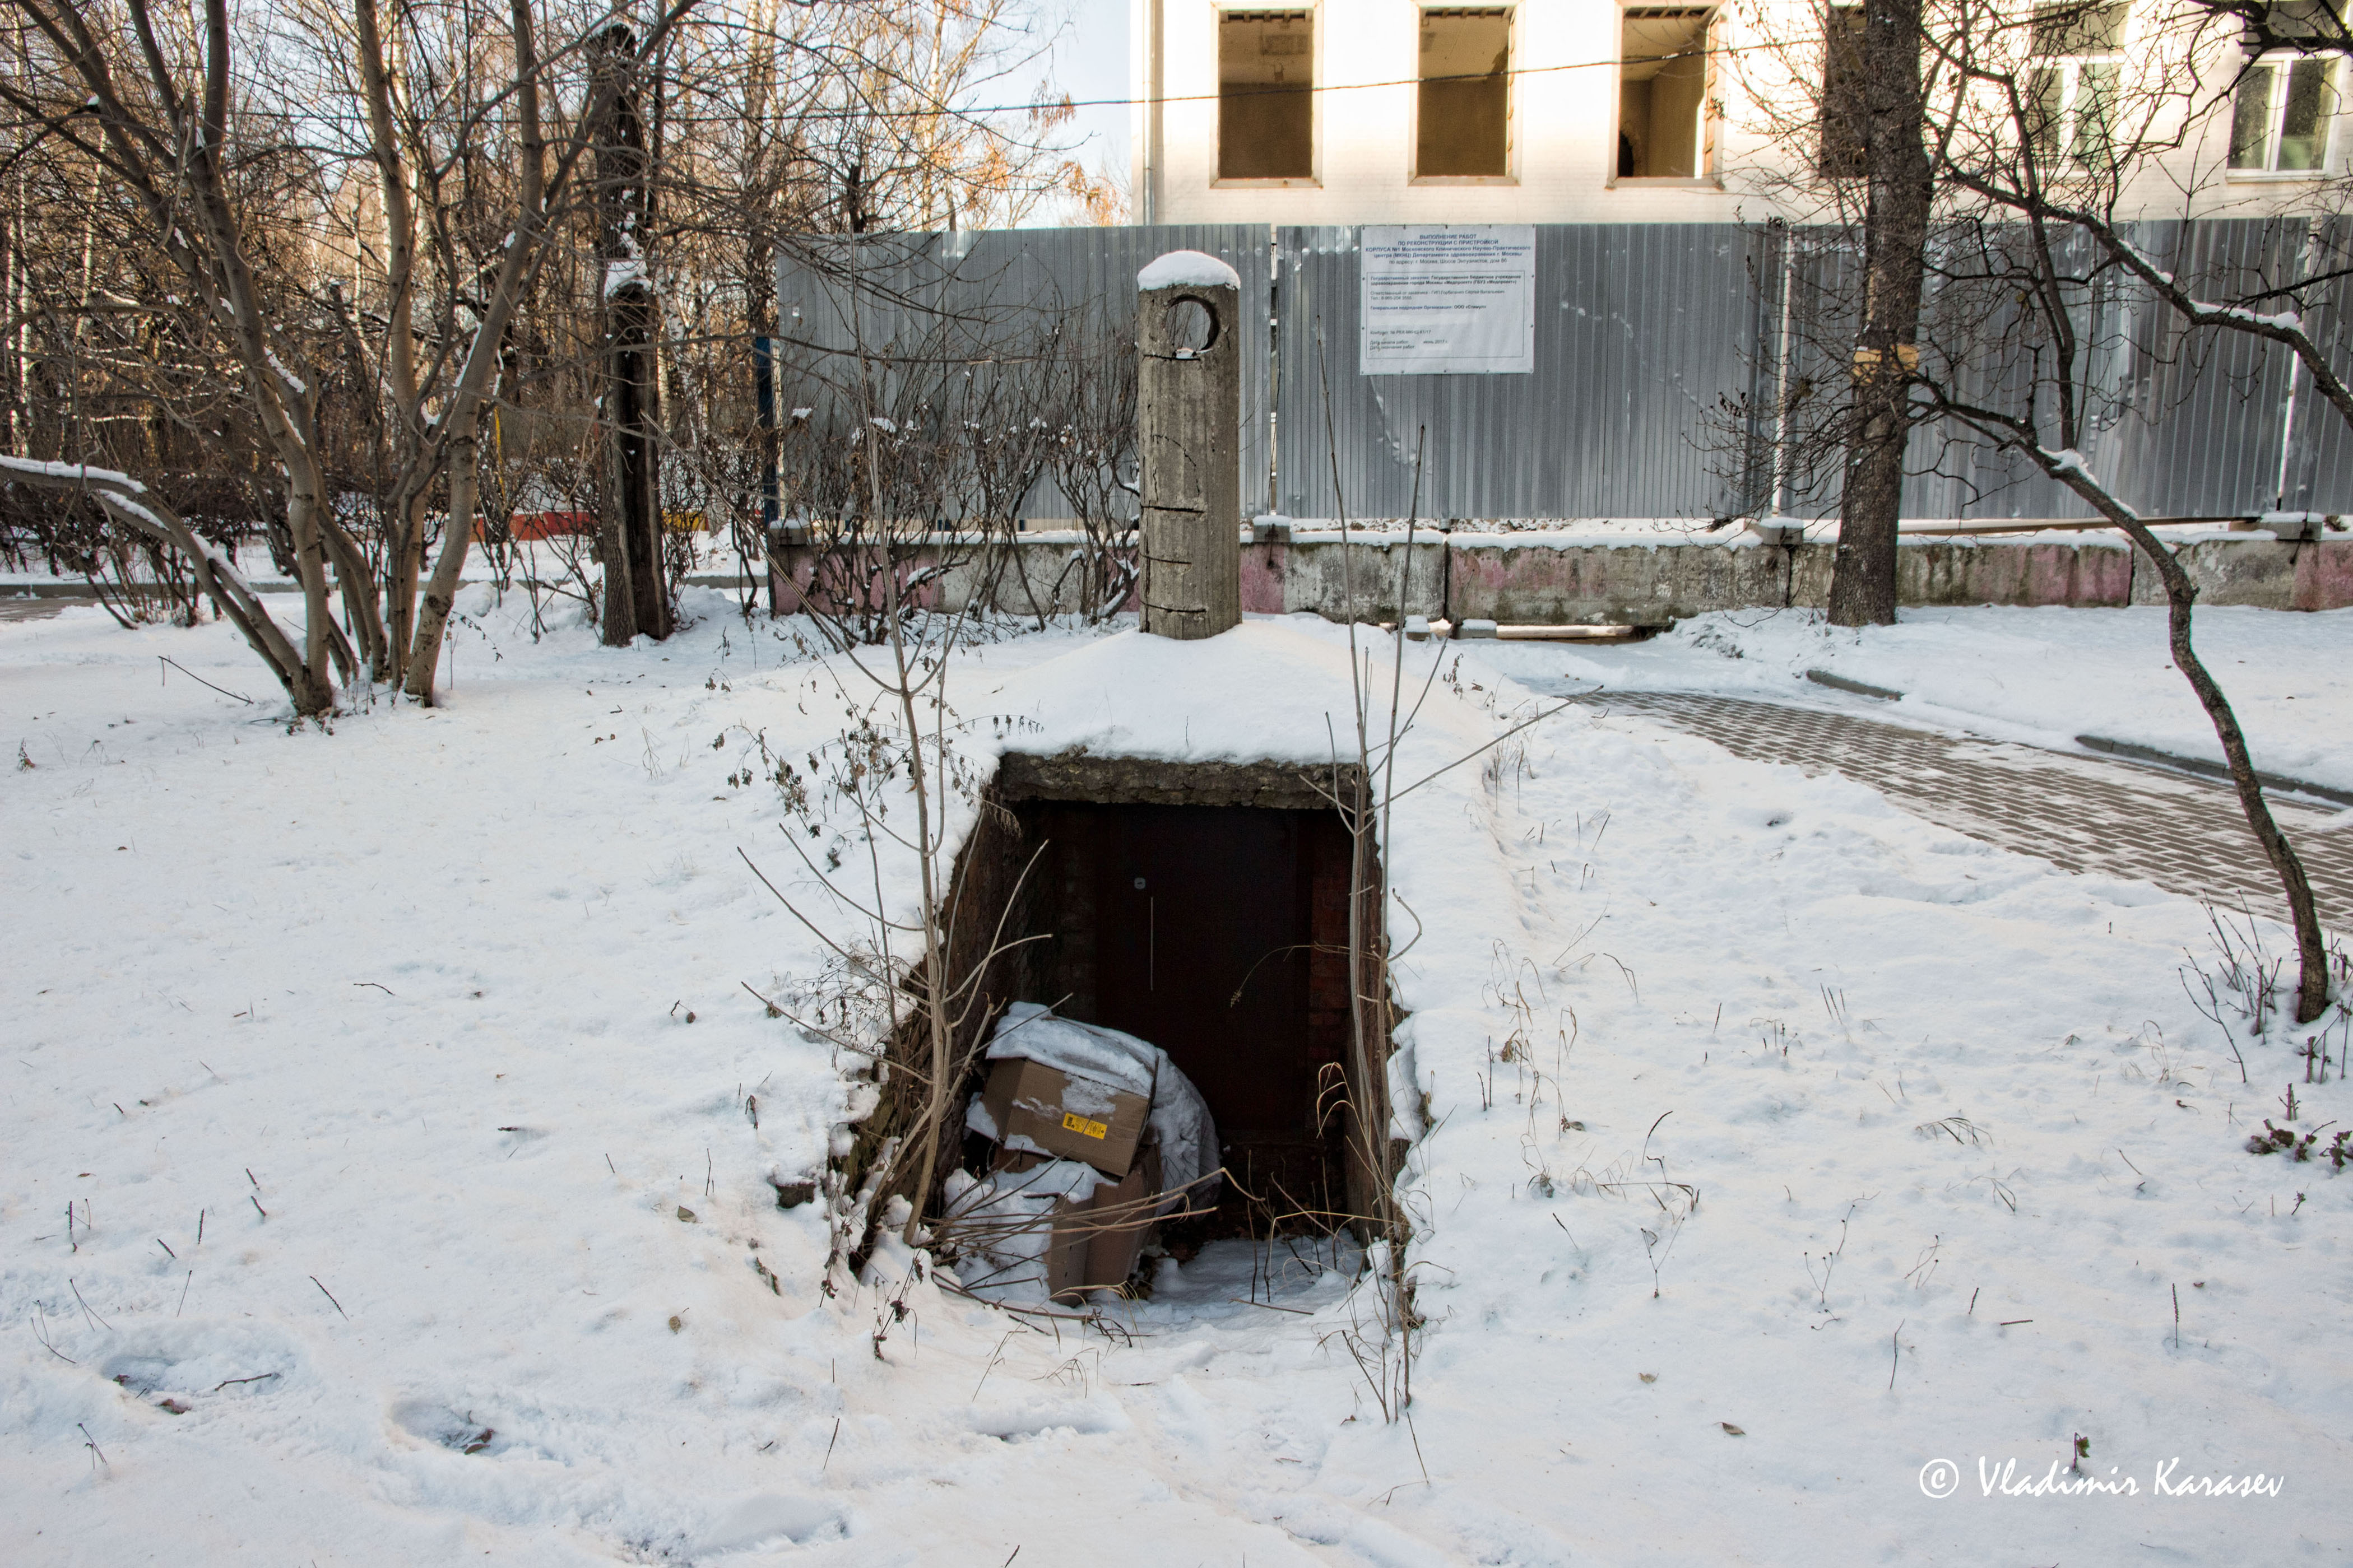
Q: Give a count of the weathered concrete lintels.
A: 1